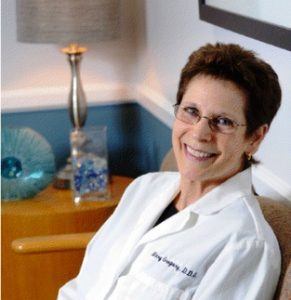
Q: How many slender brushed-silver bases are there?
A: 1